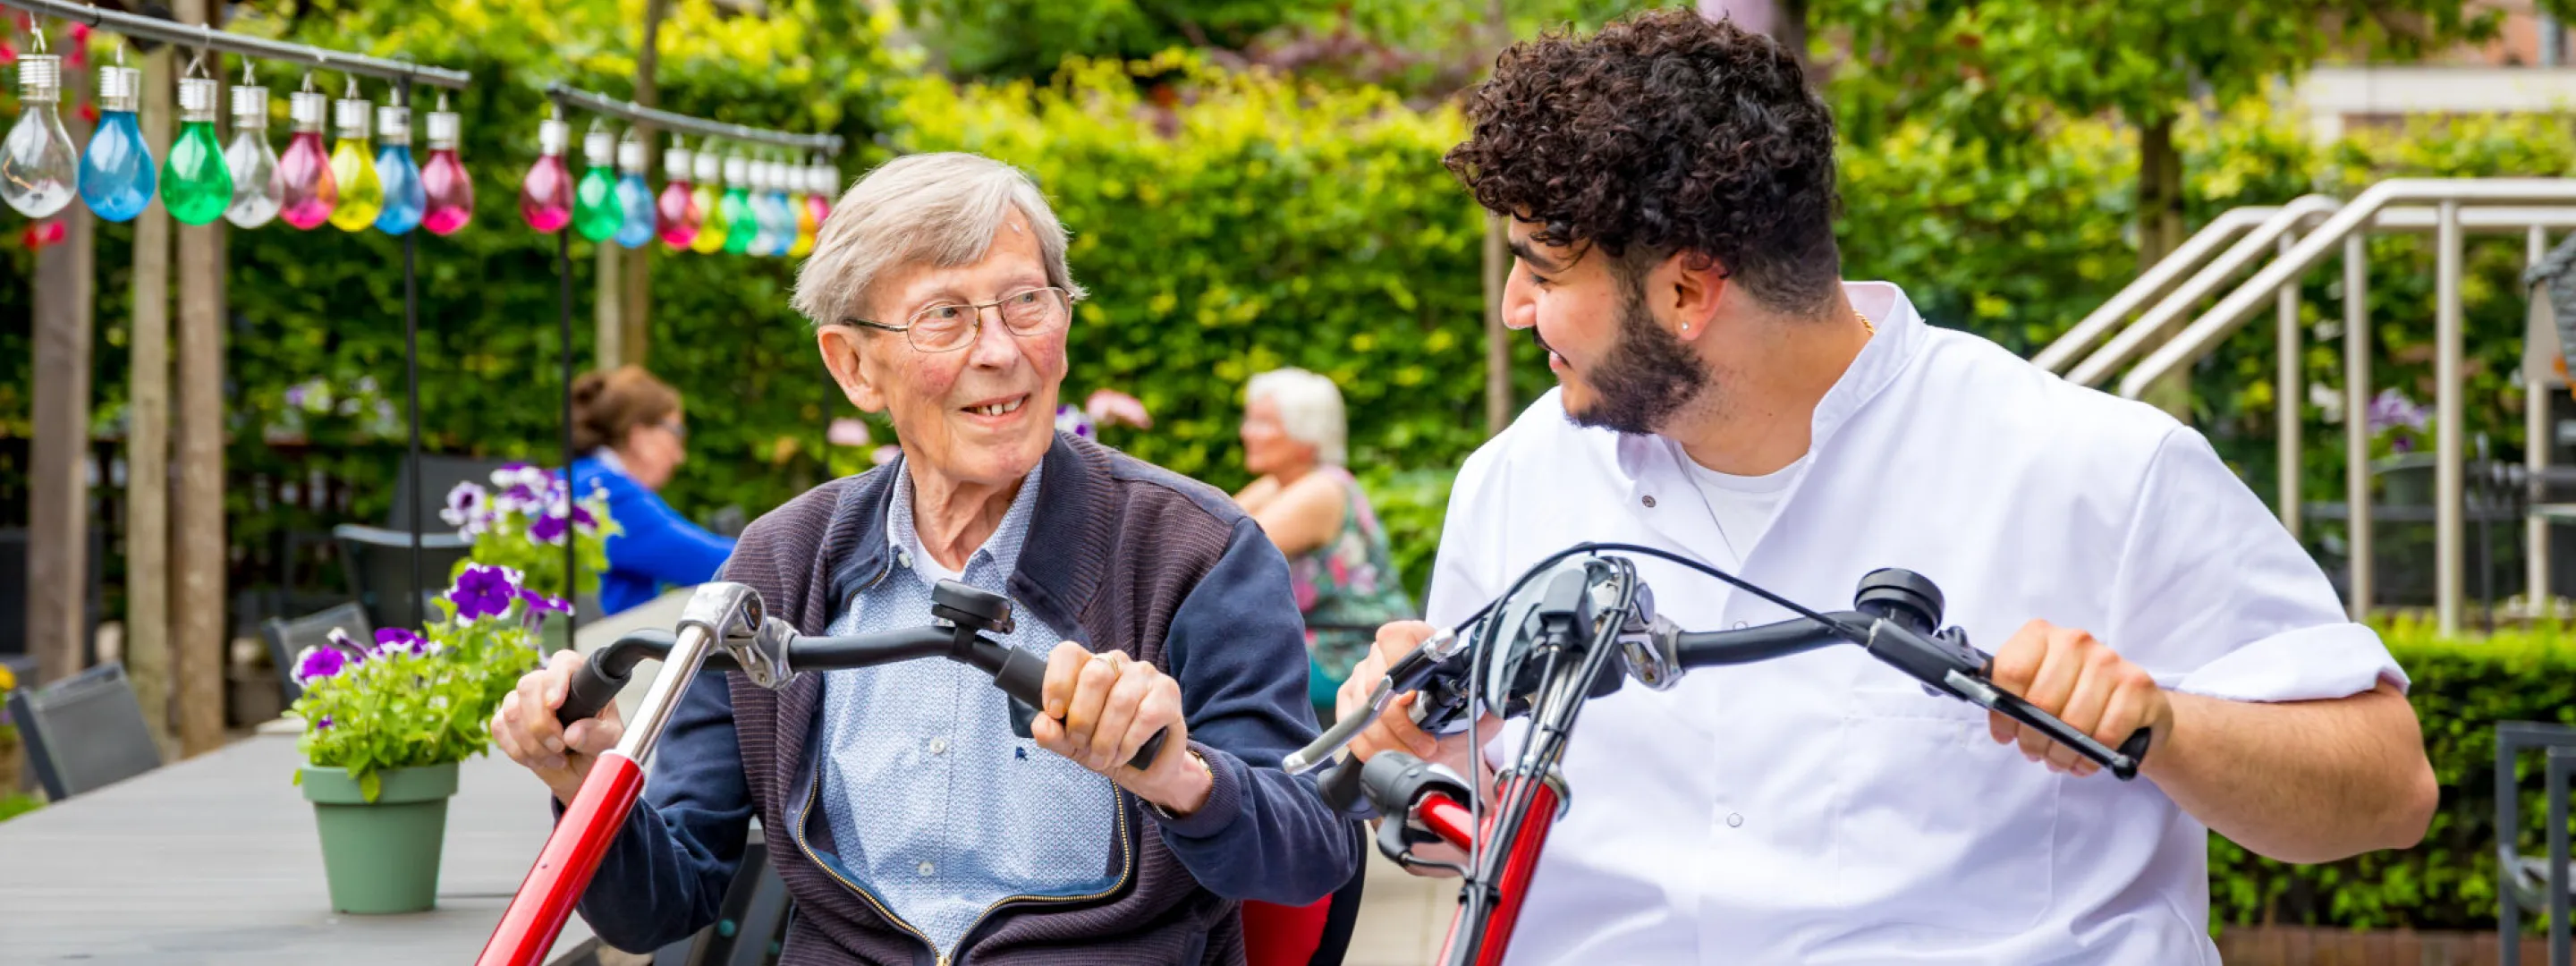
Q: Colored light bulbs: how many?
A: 15